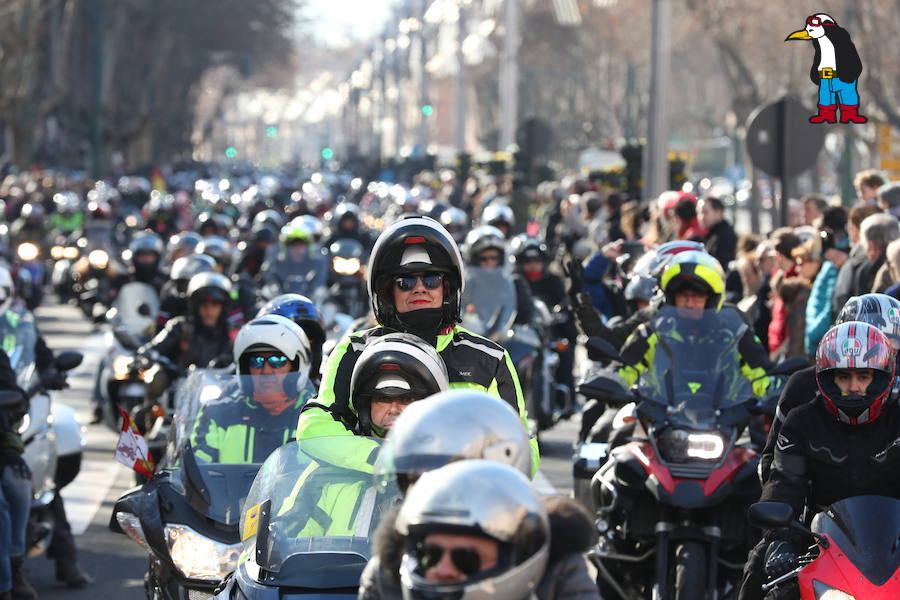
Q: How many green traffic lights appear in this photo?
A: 4